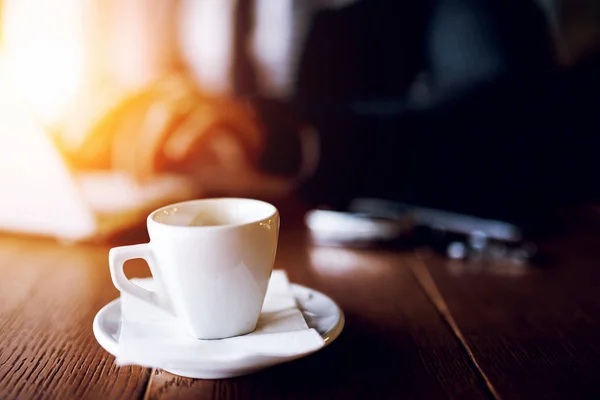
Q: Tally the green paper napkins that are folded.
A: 0